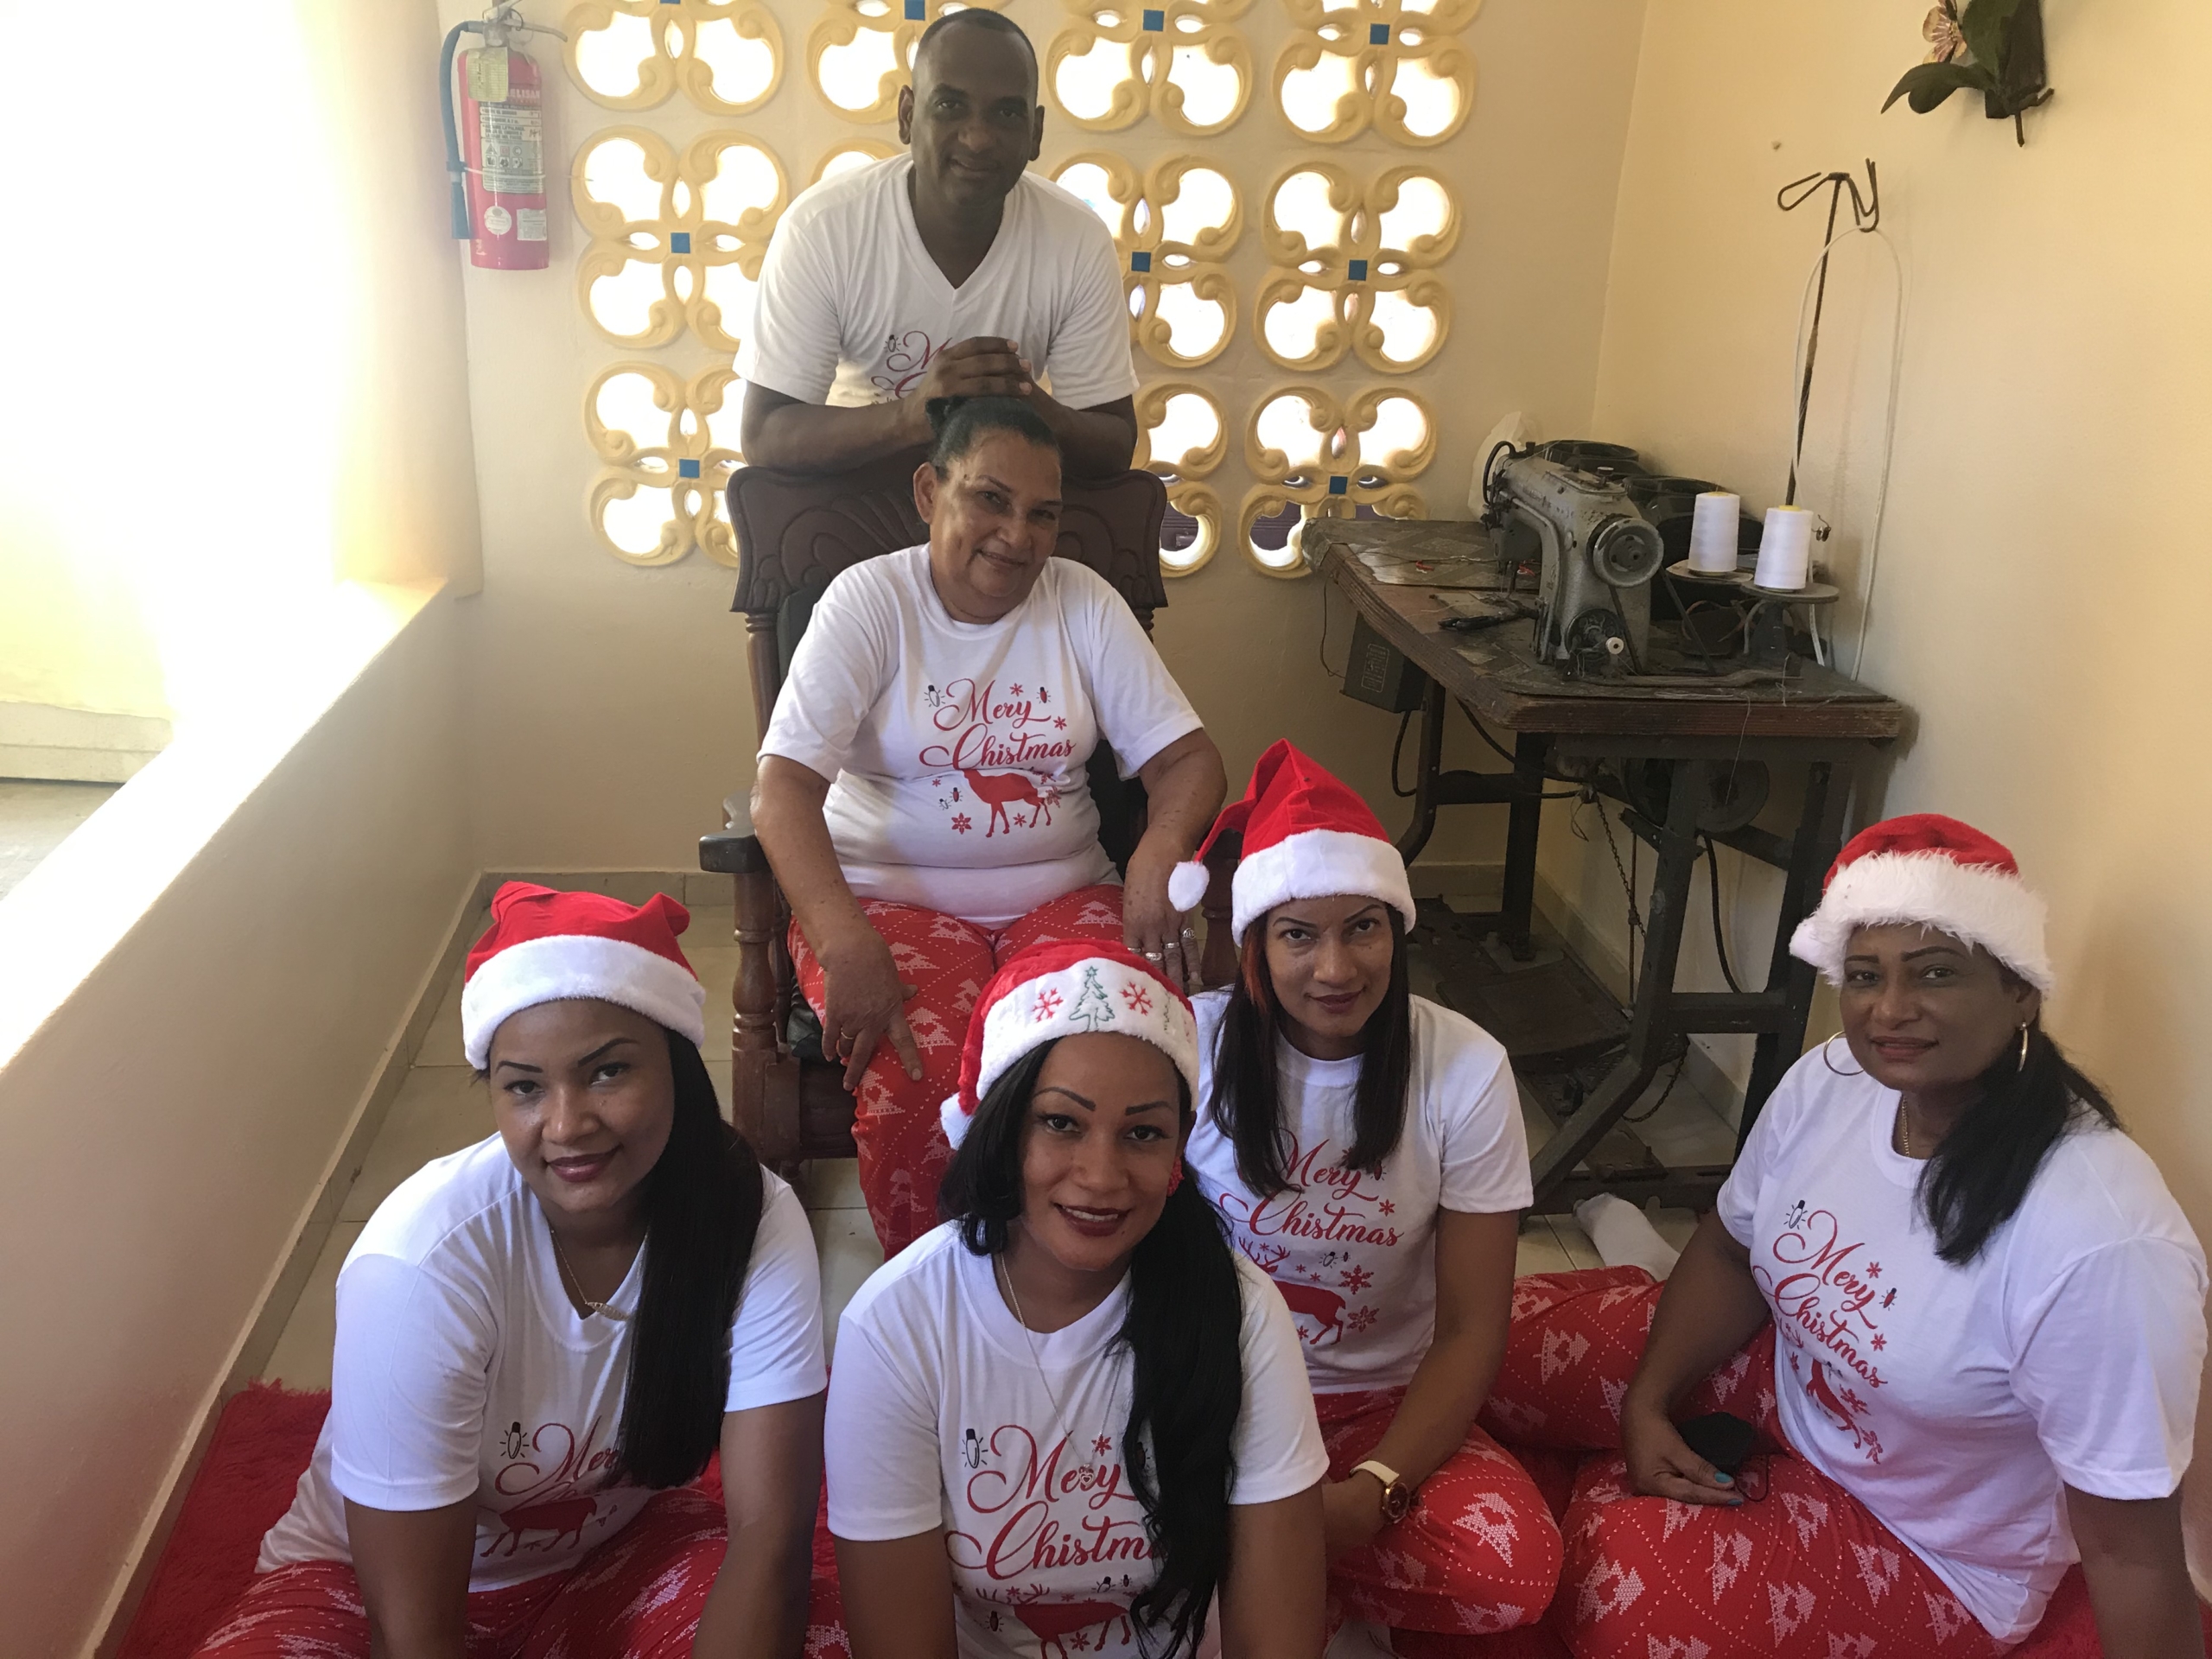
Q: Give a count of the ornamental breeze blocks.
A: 11